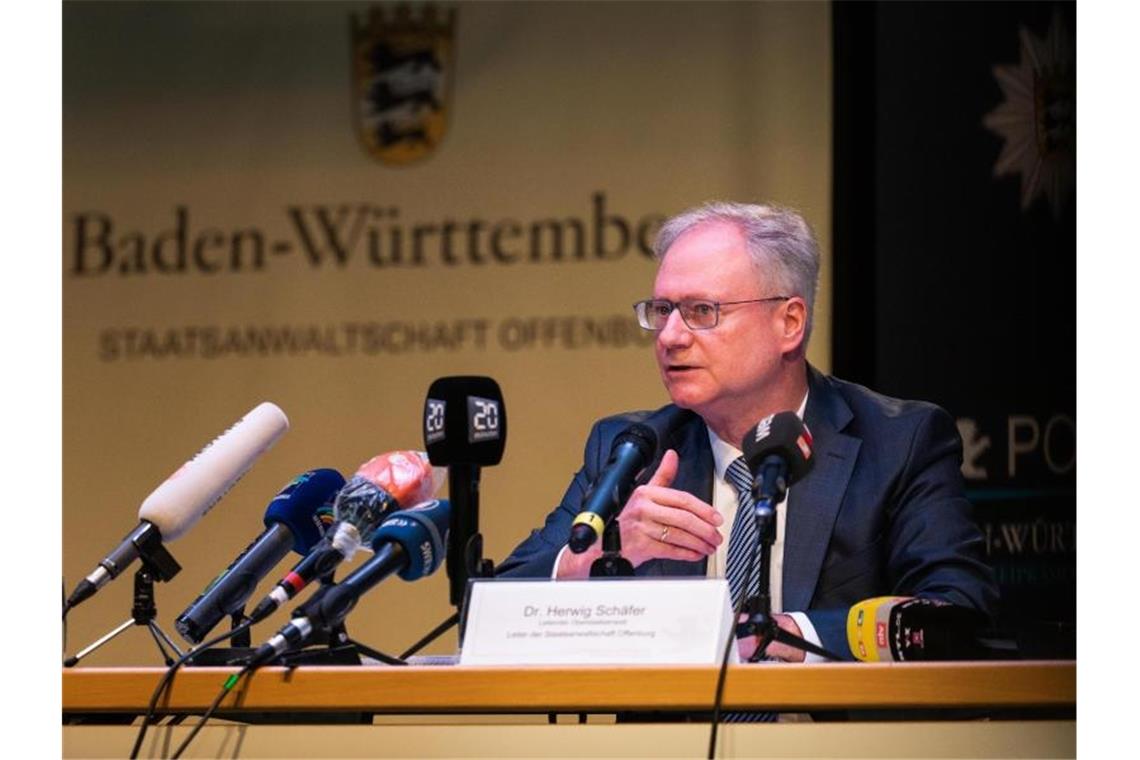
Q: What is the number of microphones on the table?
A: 8